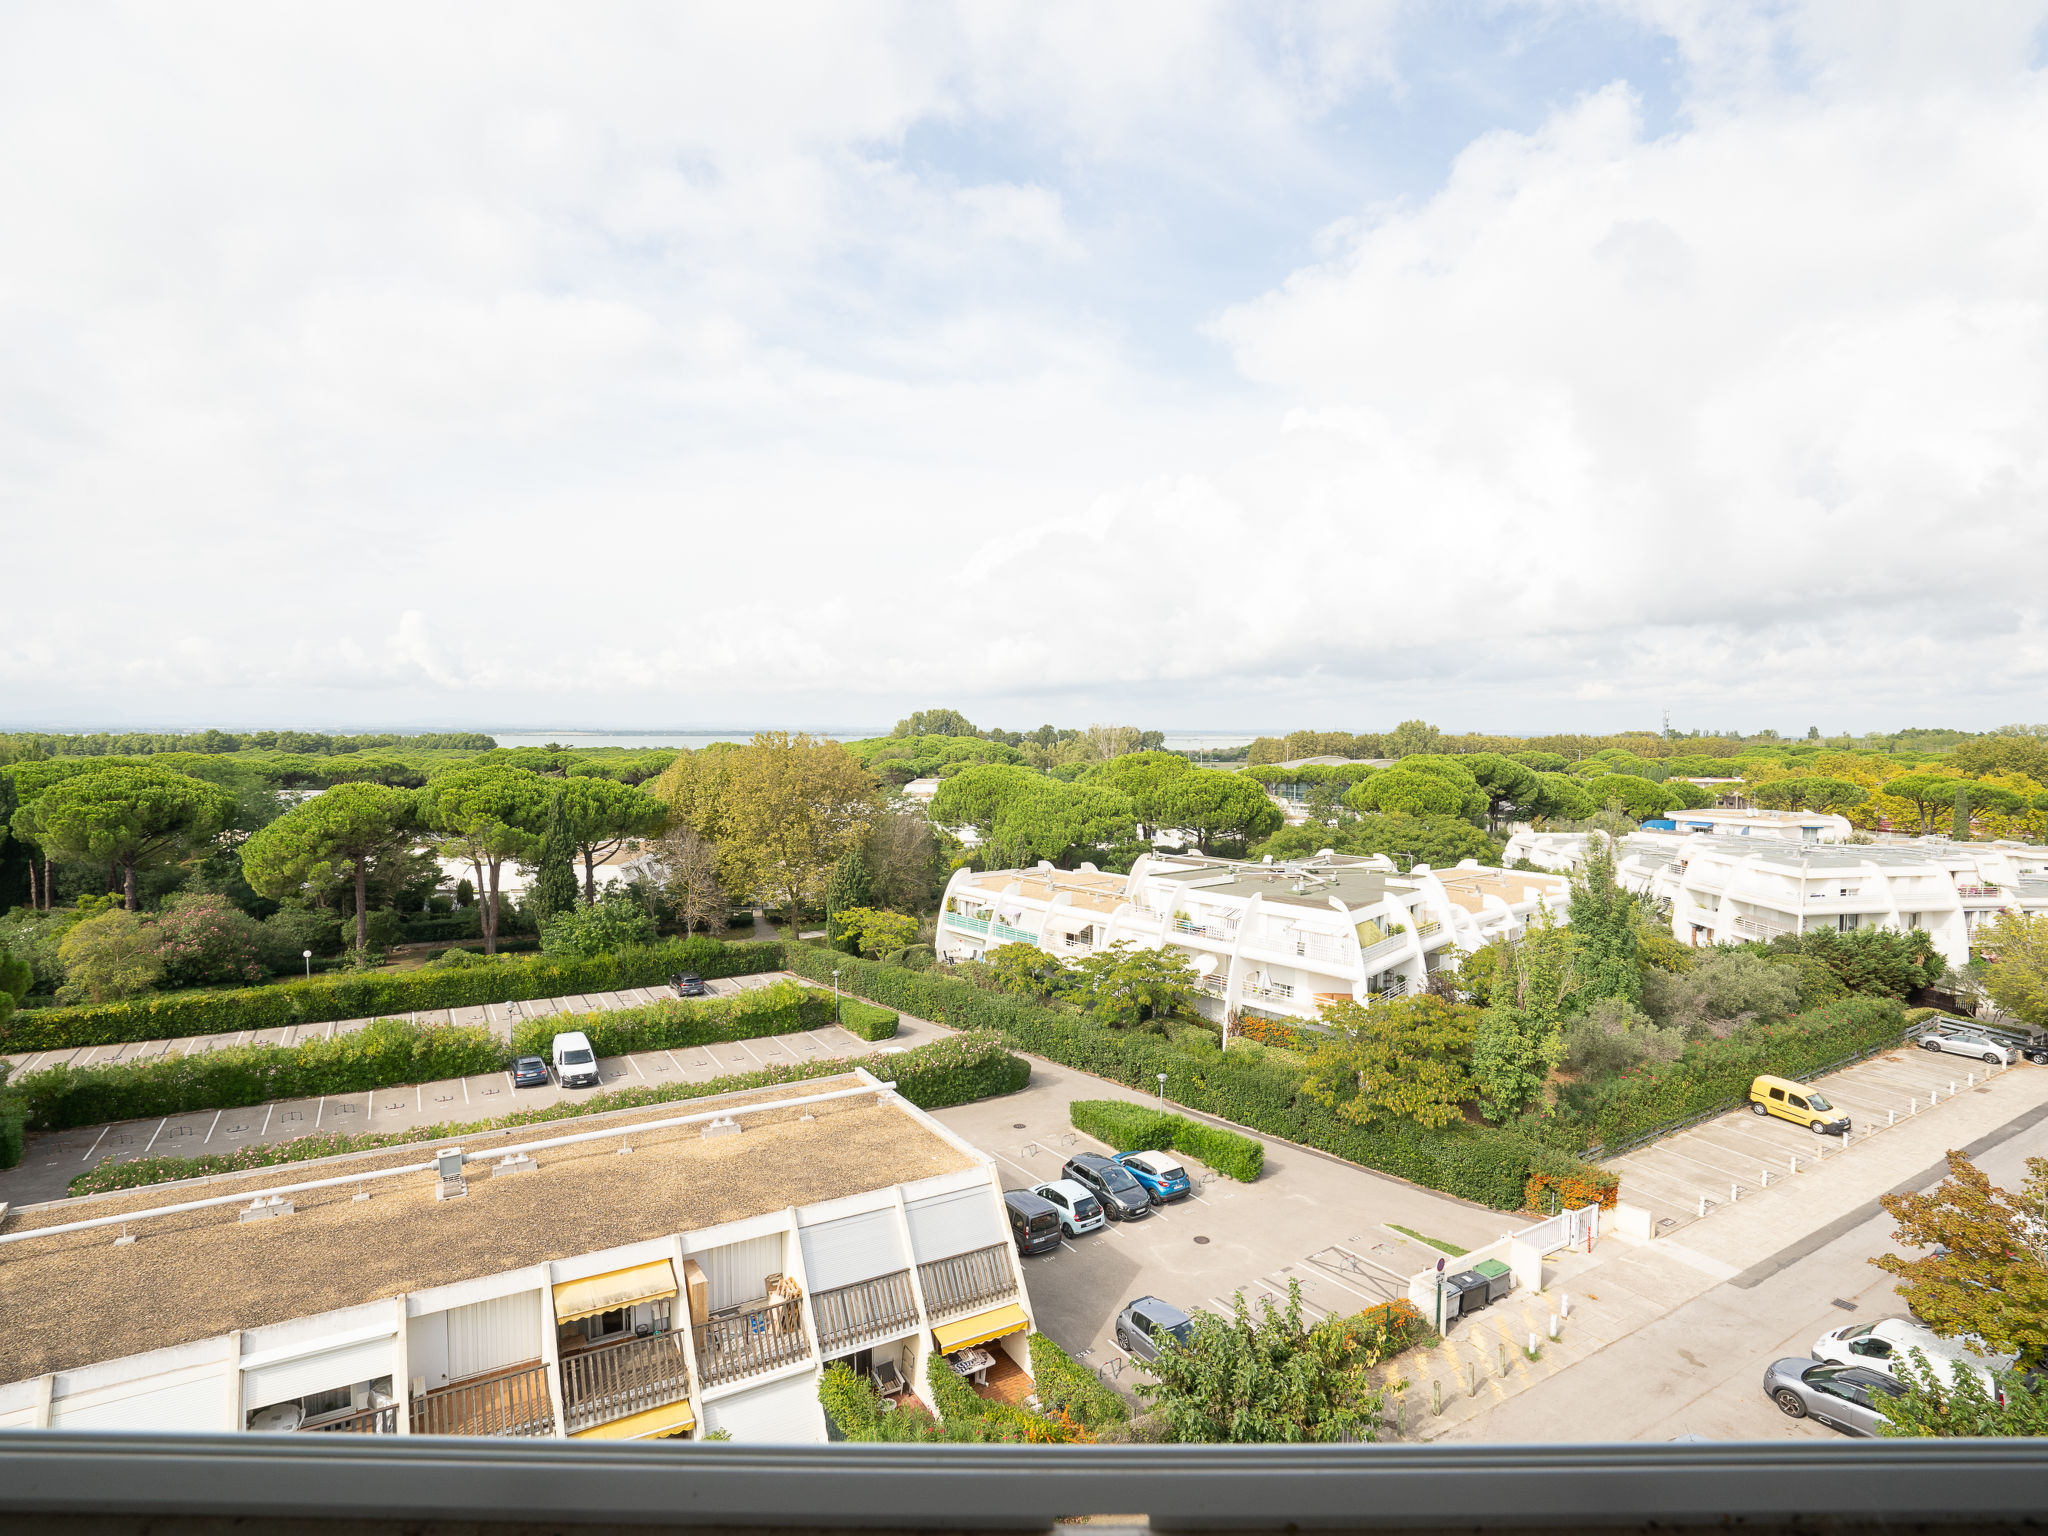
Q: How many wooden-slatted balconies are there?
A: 6